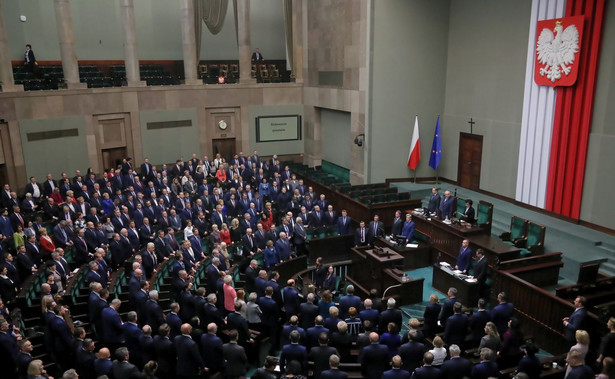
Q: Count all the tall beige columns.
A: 5